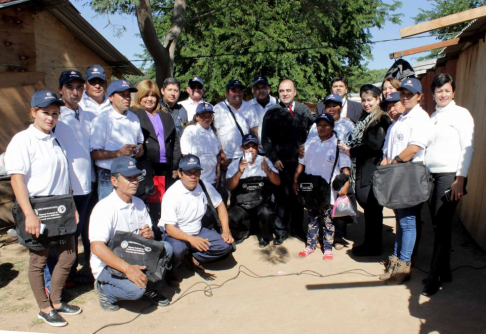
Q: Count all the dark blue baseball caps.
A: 15